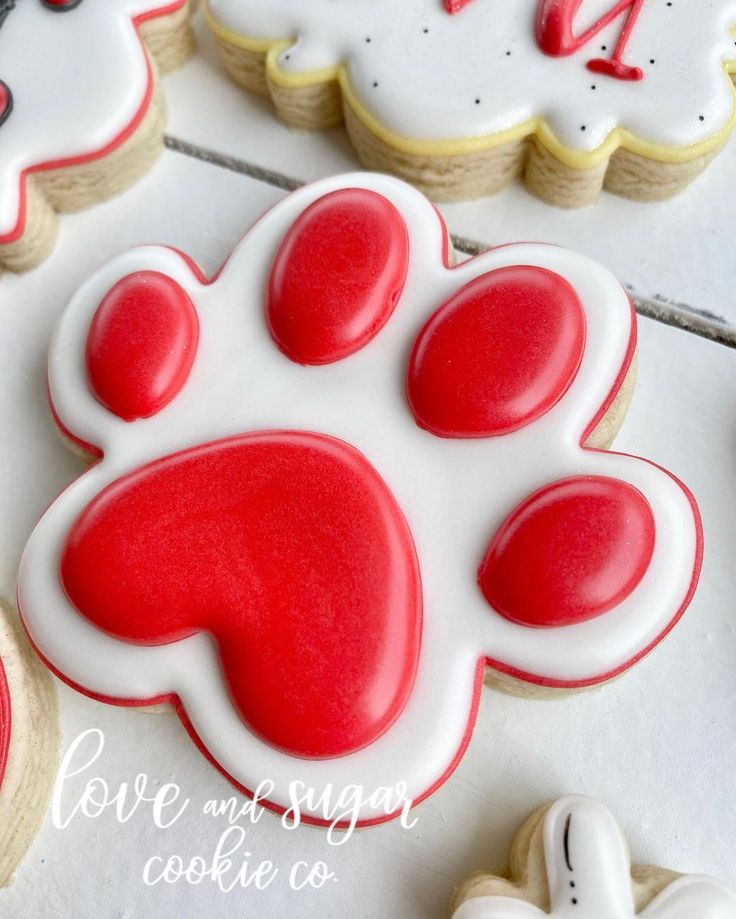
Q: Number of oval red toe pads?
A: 4